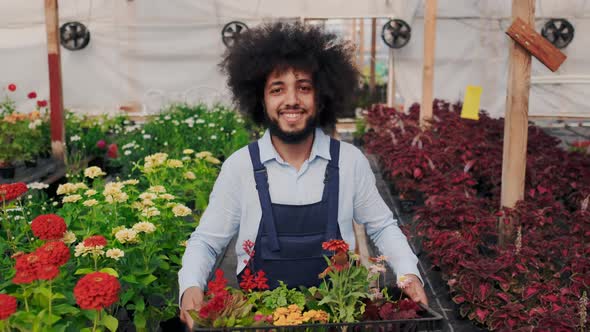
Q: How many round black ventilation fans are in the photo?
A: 4